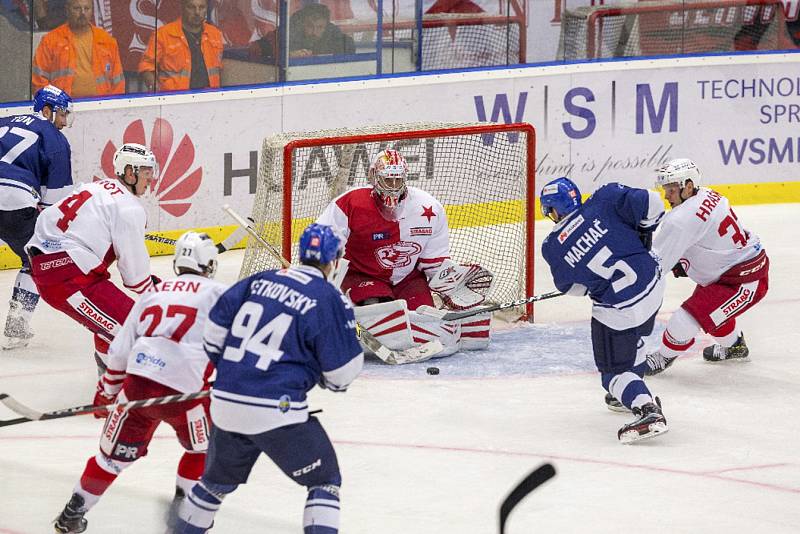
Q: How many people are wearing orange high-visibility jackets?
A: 2